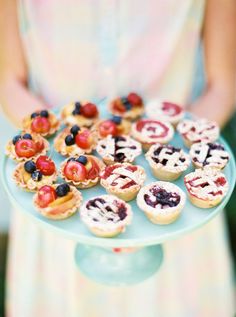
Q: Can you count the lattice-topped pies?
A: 7